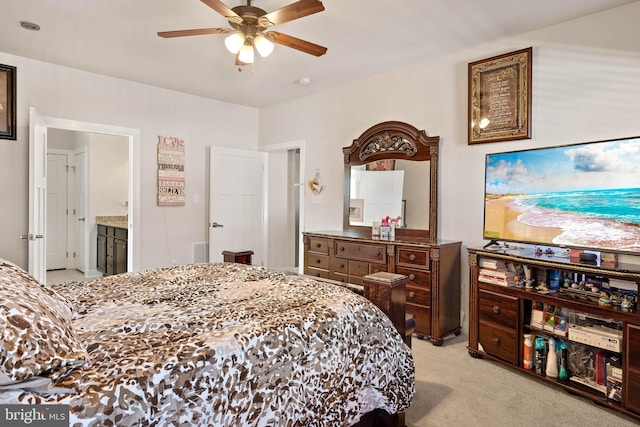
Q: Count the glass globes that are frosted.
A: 3